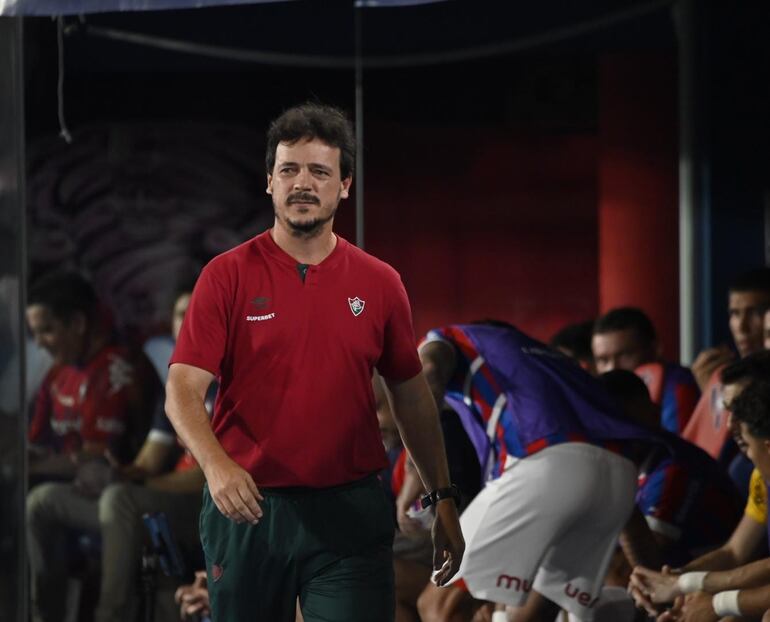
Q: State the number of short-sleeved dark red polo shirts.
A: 1